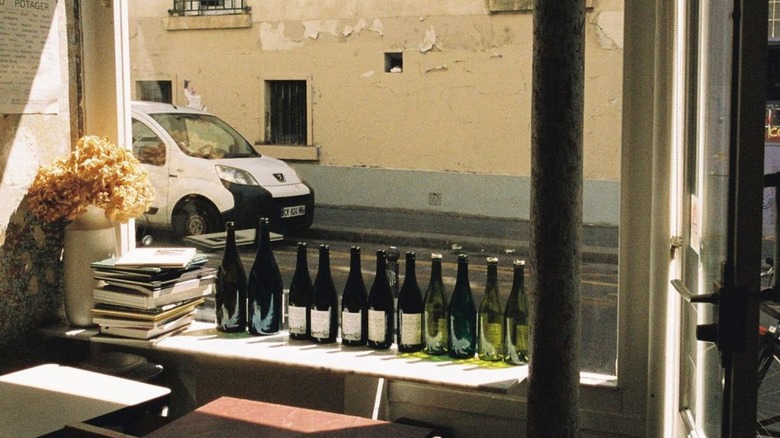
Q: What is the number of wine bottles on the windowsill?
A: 11